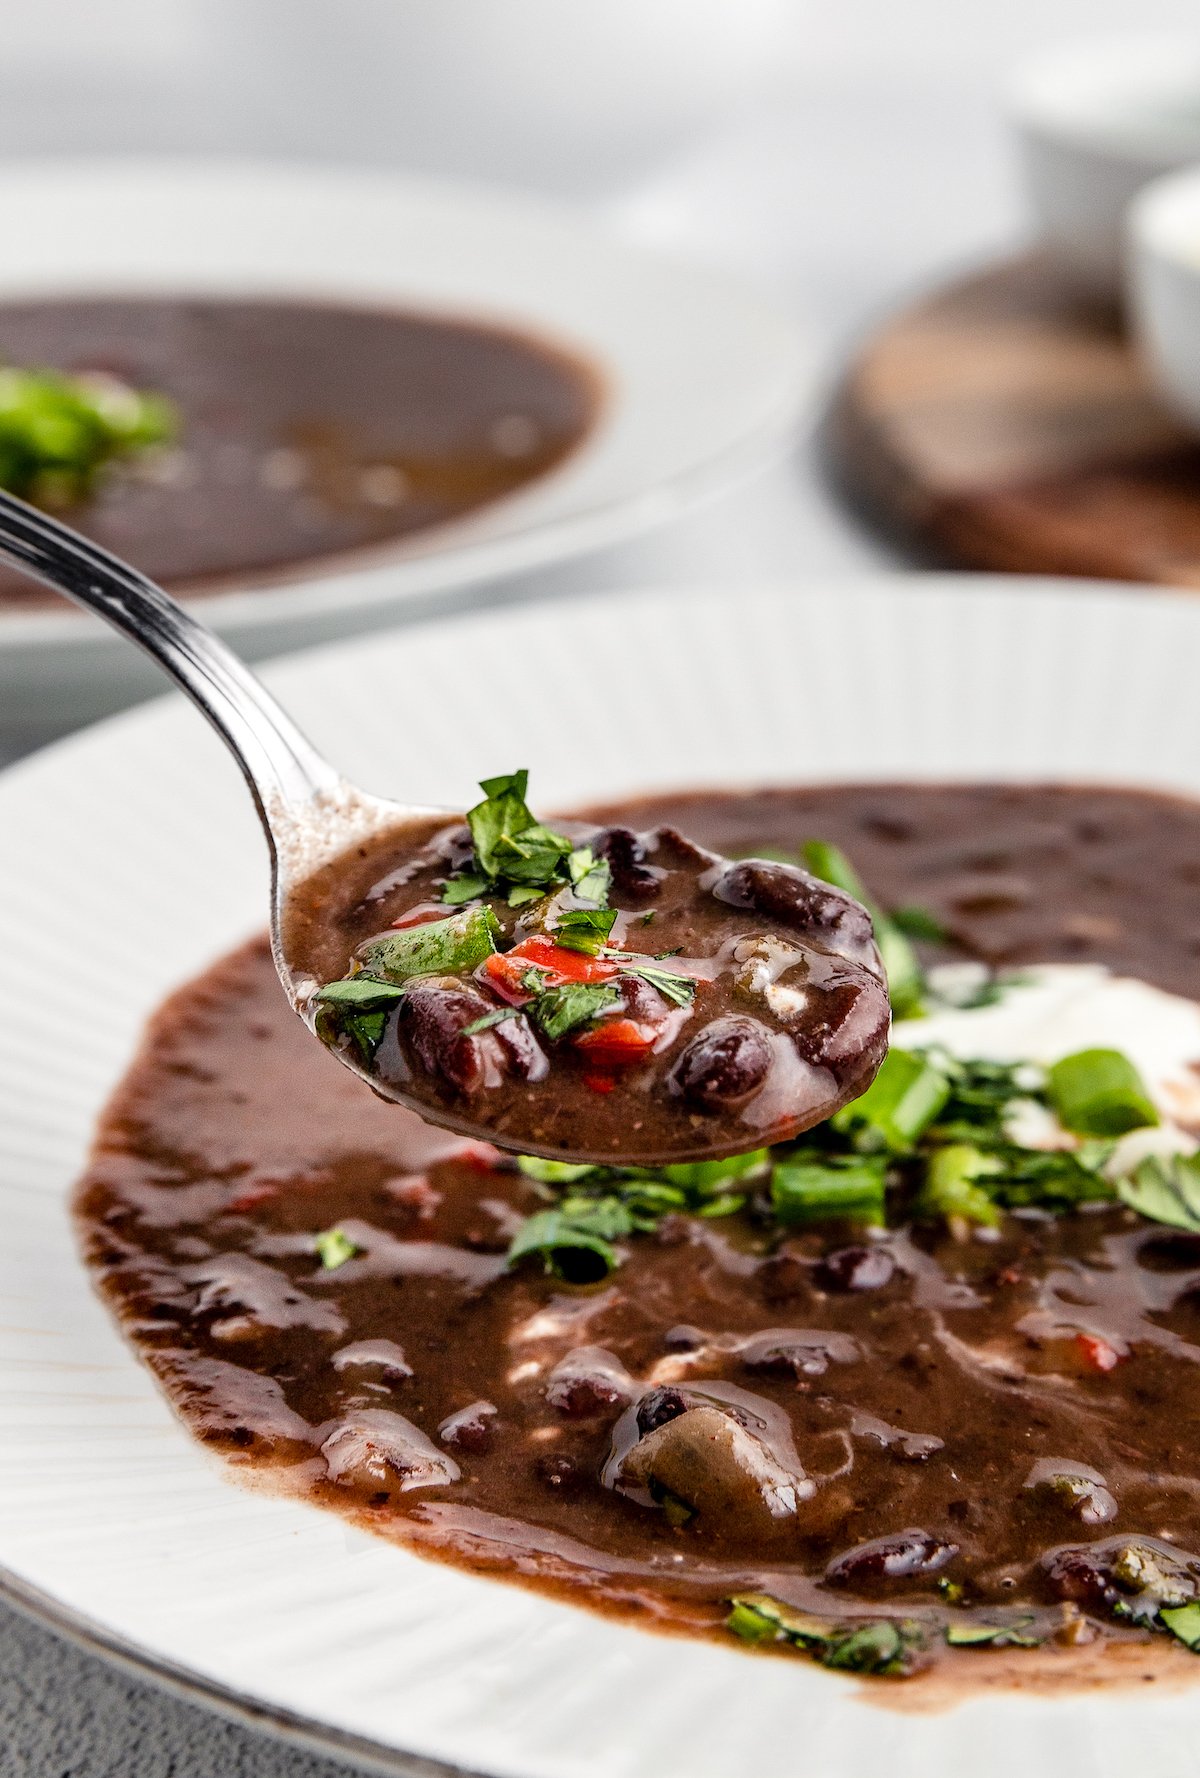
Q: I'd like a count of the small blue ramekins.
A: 0